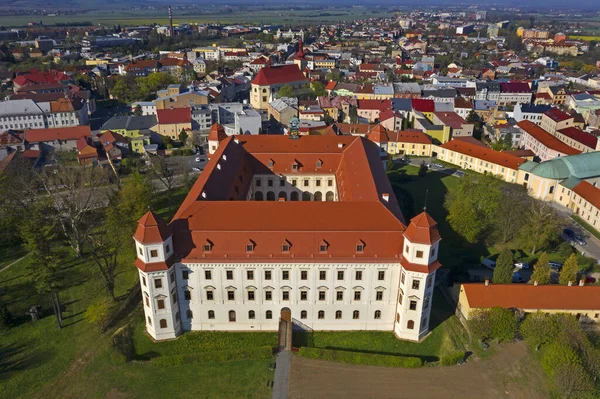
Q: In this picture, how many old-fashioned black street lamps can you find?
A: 0